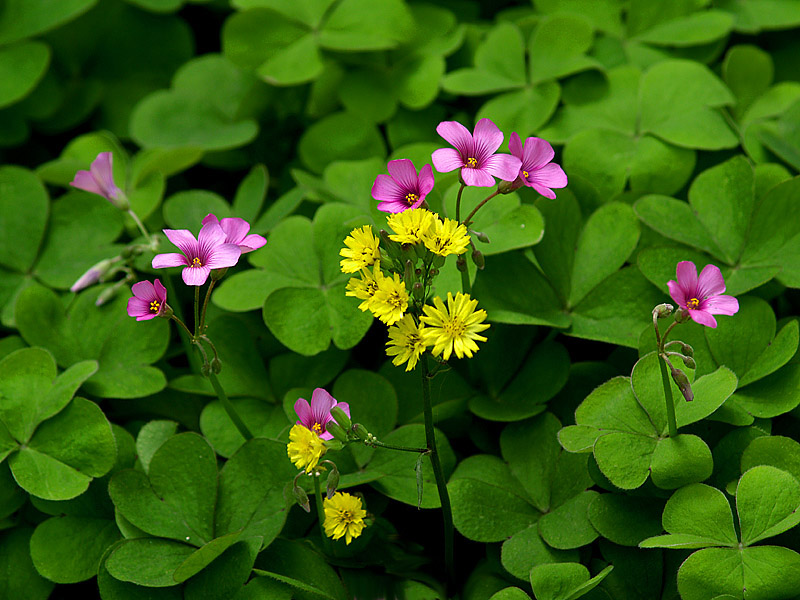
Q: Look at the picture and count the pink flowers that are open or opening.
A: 9